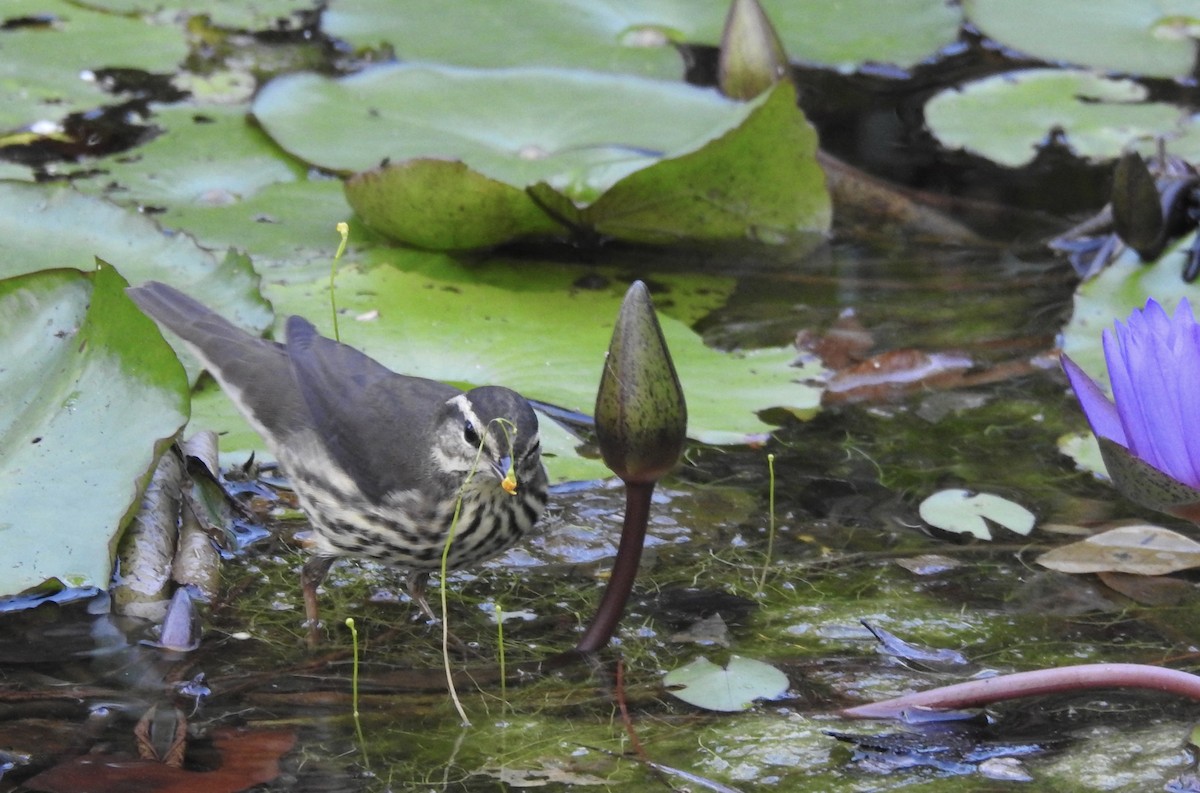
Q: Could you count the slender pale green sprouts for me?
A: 5